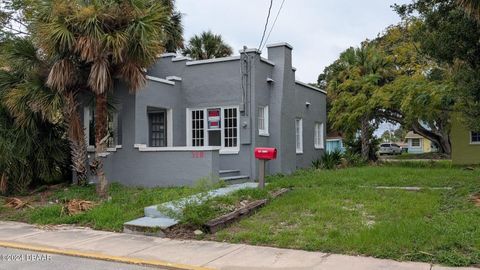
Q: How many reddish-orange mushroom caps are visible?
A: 0